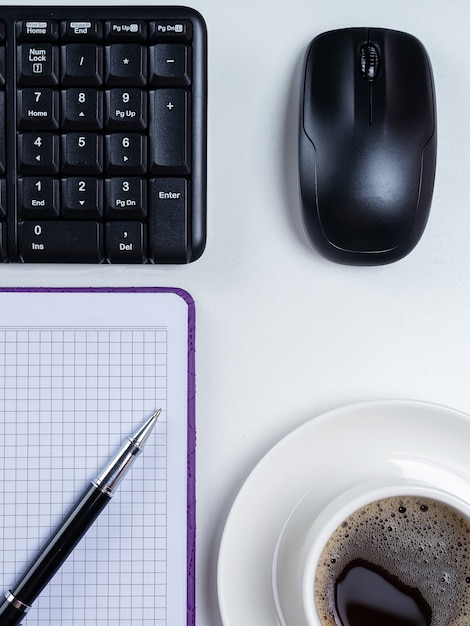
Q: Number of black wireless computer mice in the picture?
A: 1